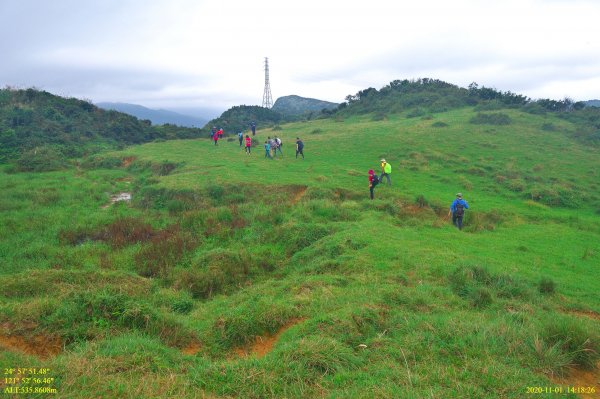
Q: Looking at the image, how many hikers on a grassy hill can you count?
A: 13